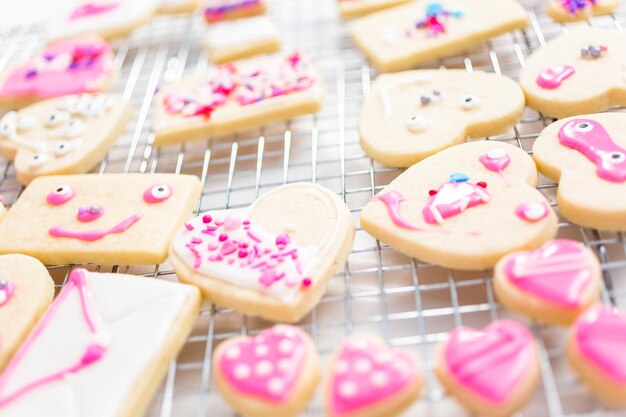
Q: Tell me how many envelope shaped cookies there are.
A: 1